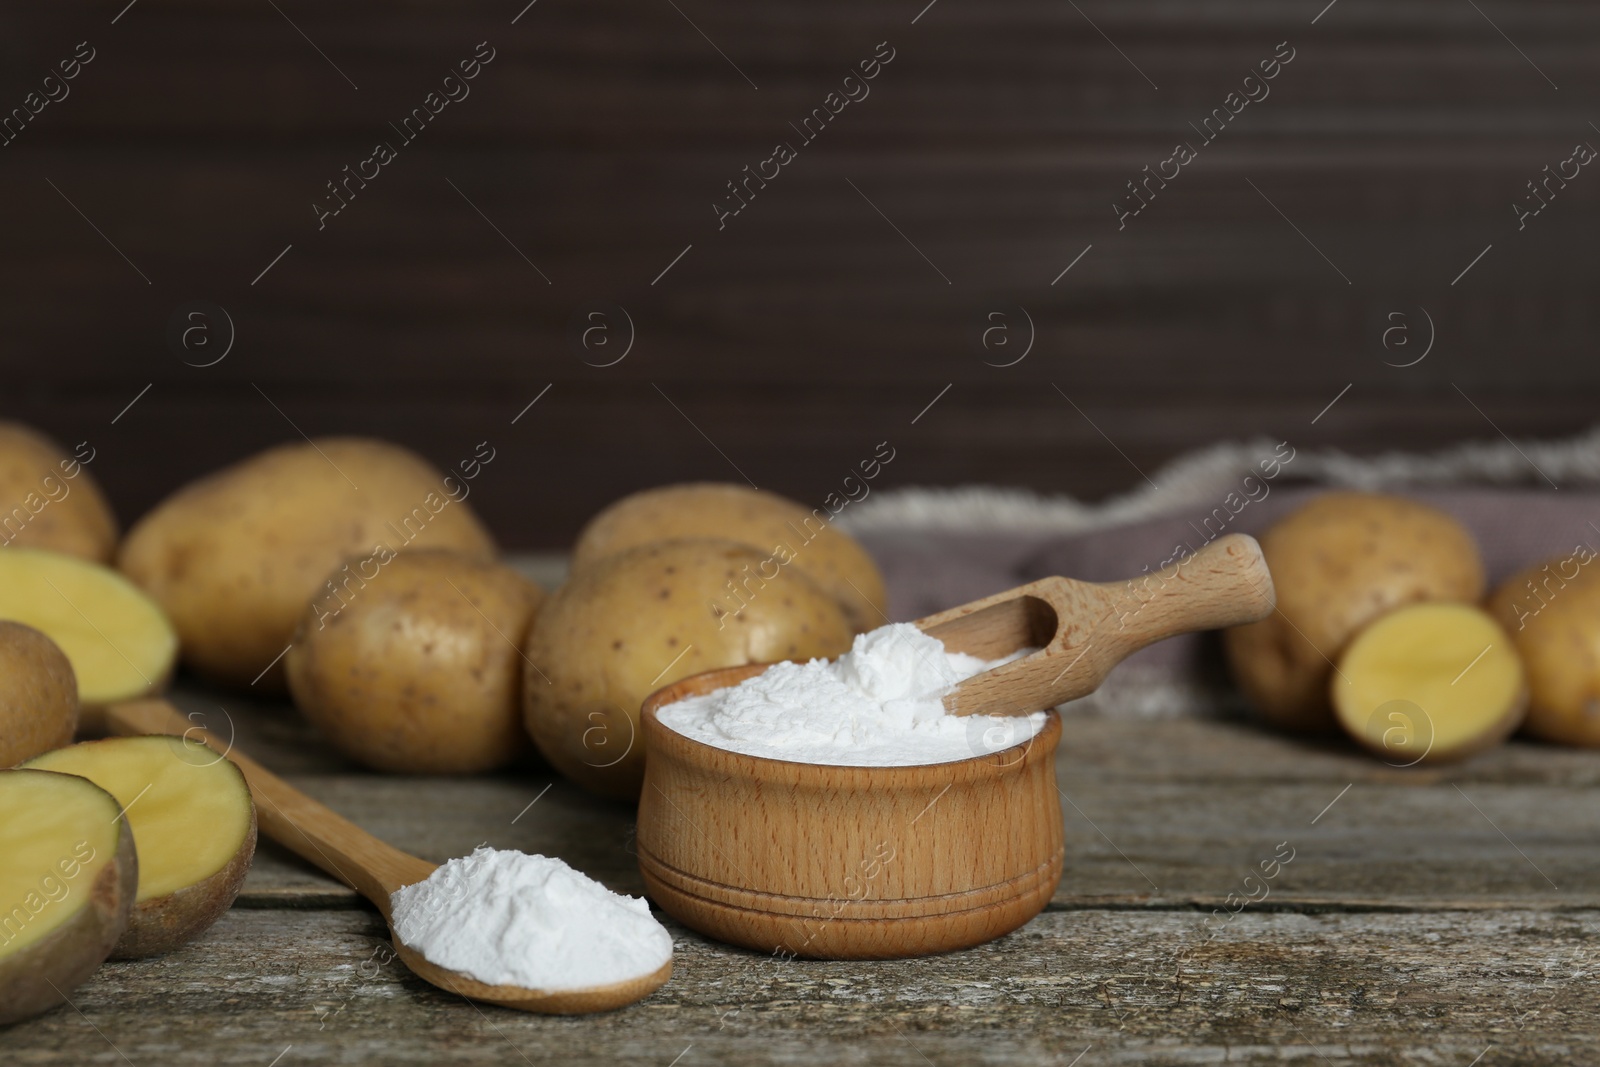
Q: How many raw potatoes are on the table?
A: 12